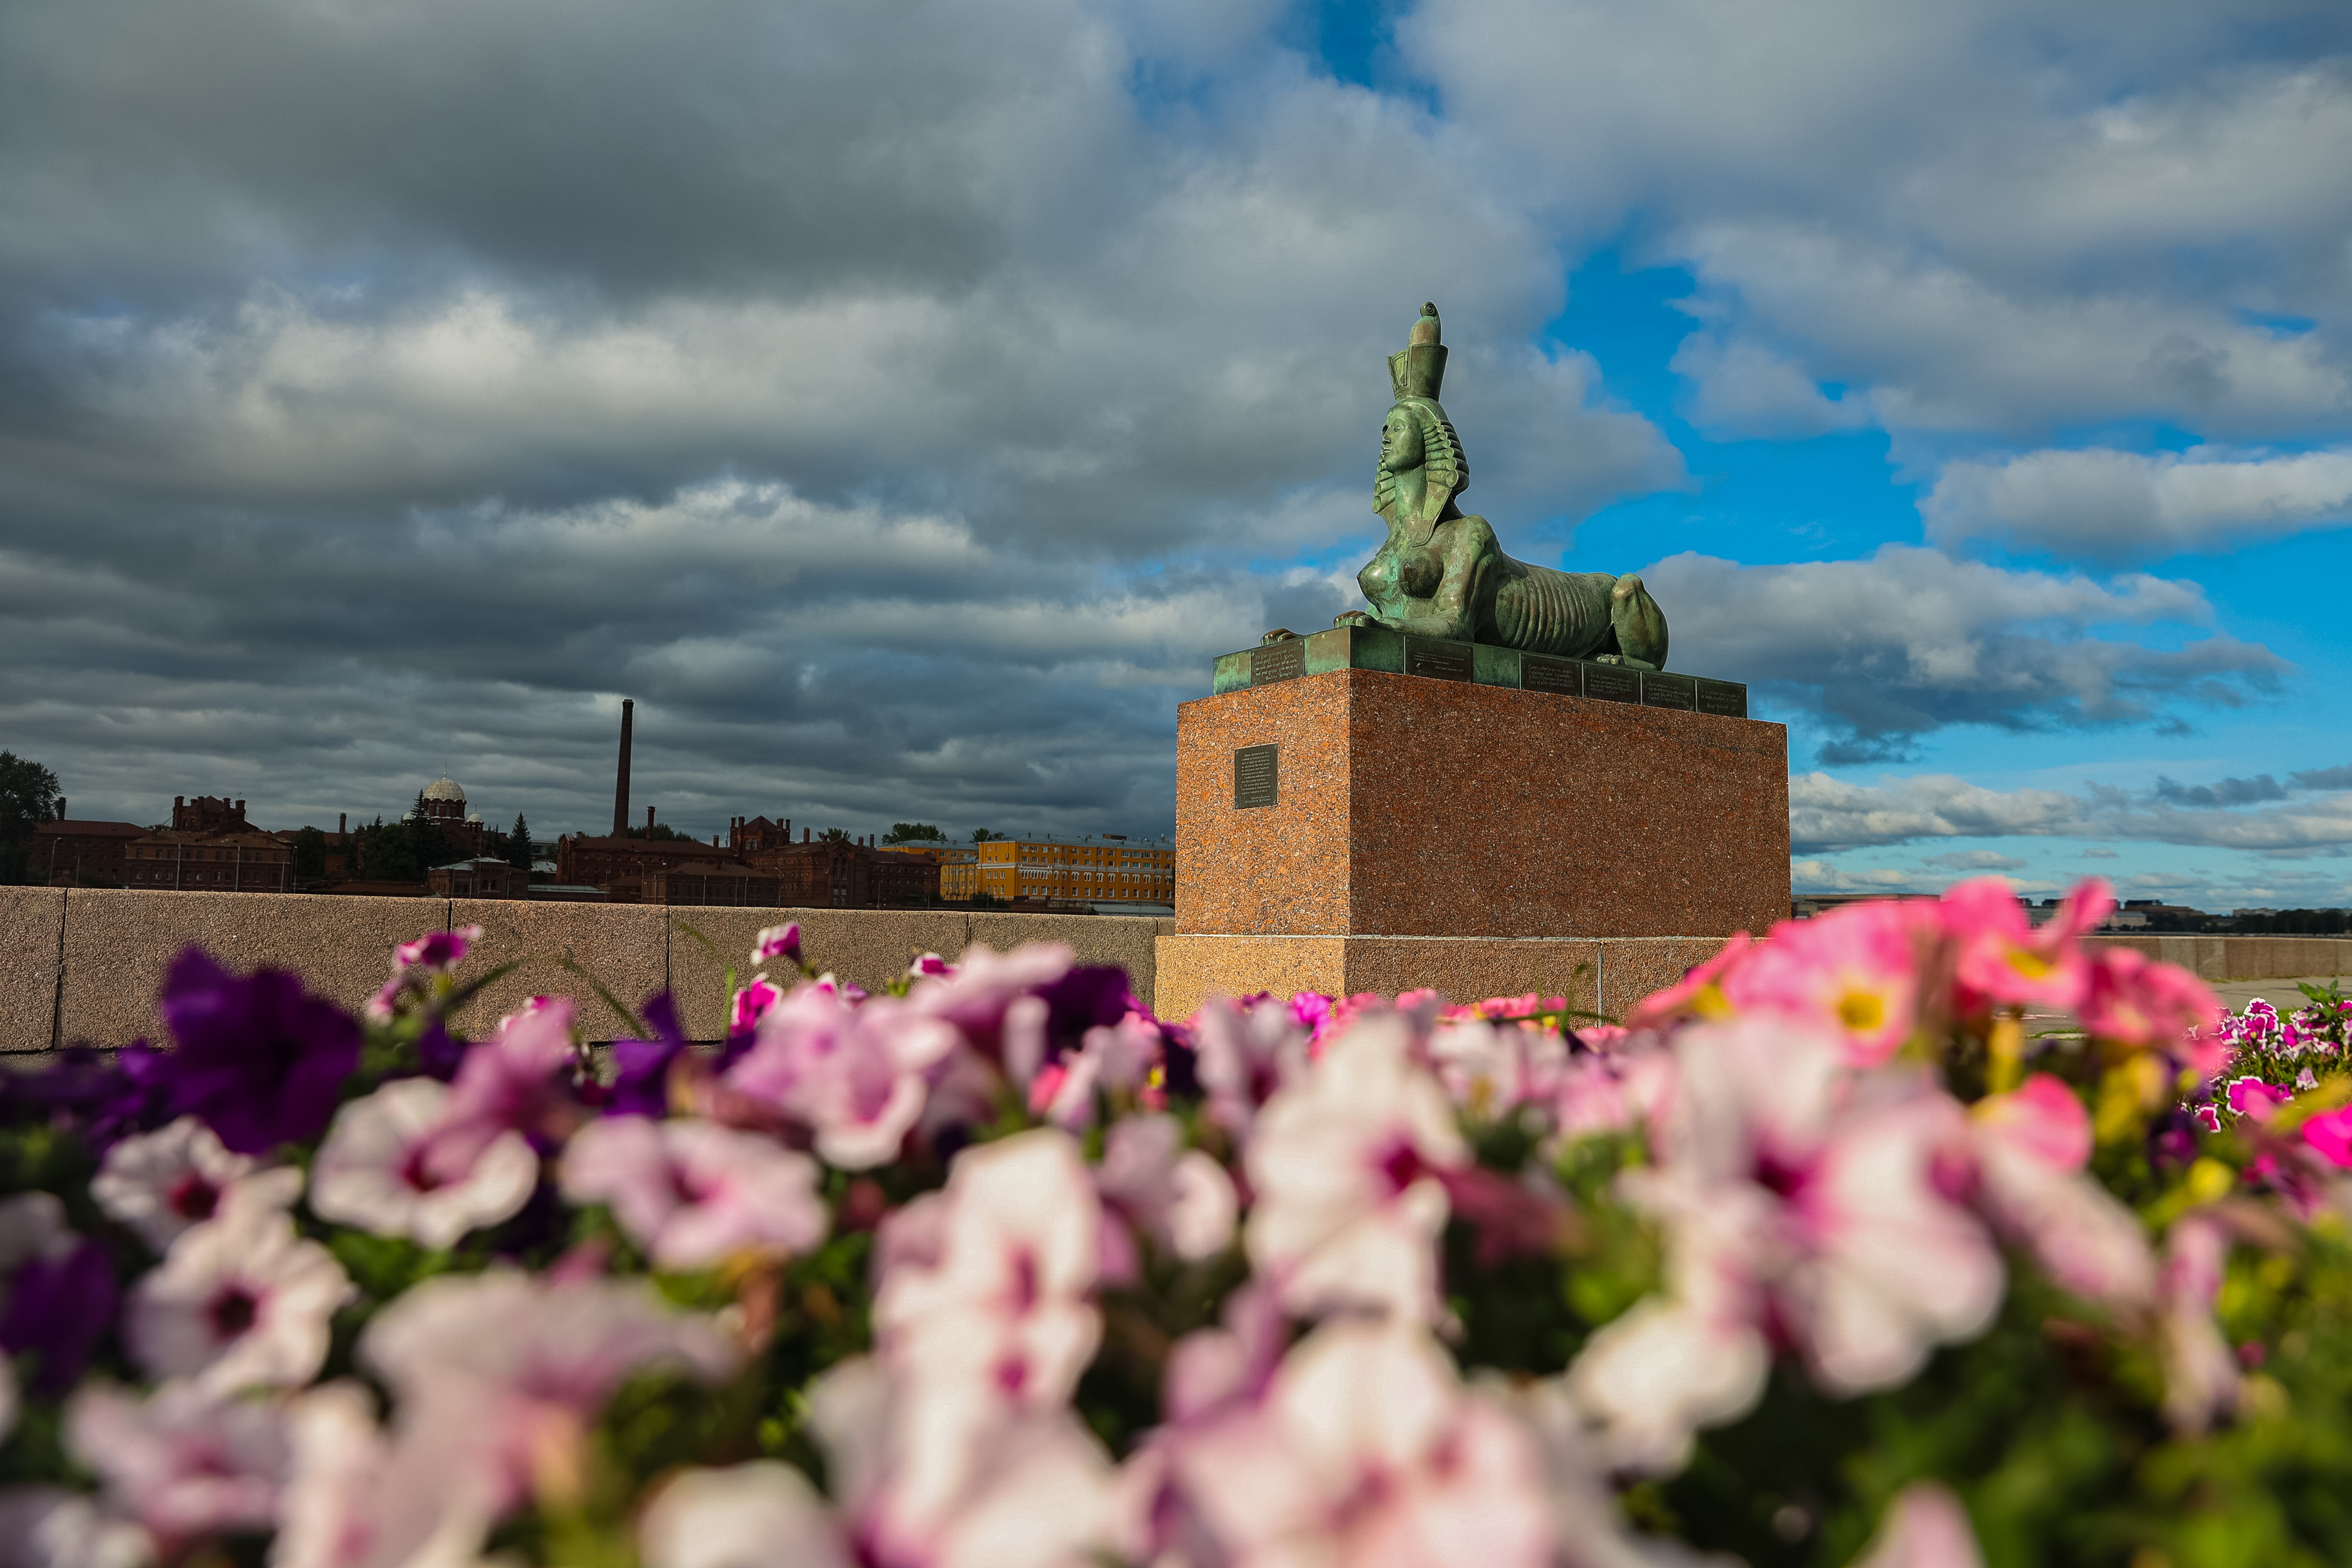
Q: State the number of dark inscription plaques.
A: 7